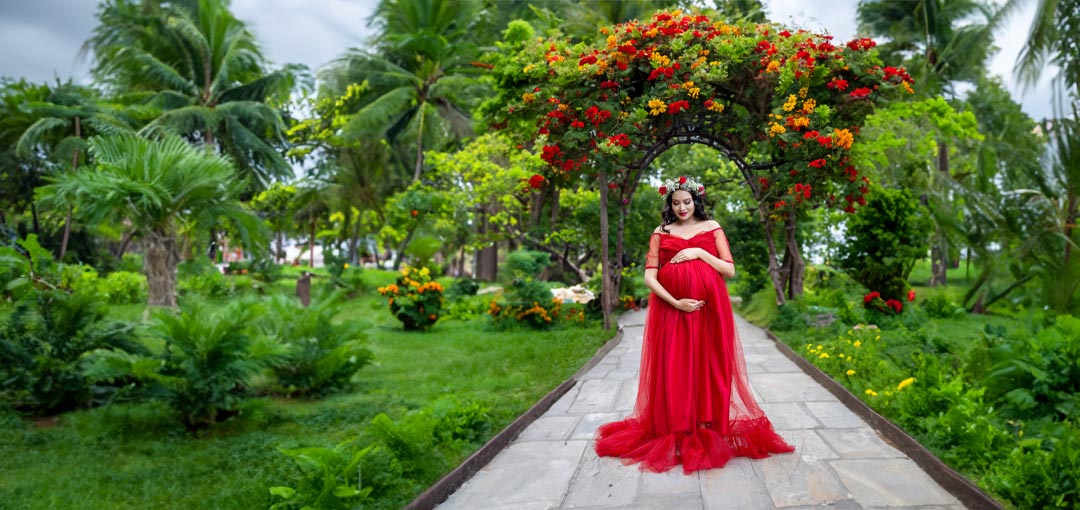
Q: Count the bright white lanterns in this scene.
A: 0